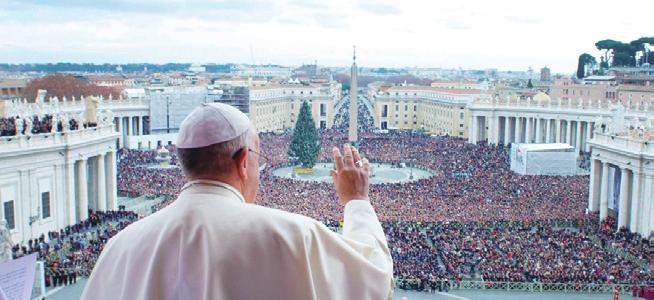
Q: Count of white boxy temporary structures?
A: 1